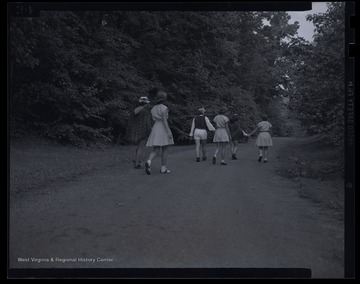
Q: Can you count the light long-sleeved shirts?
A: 1